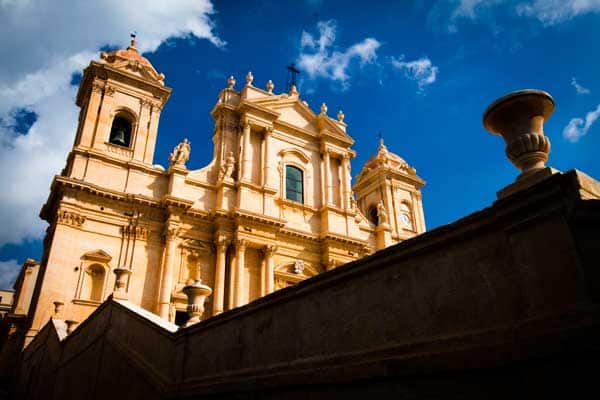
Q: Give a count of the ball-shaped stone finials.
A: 5